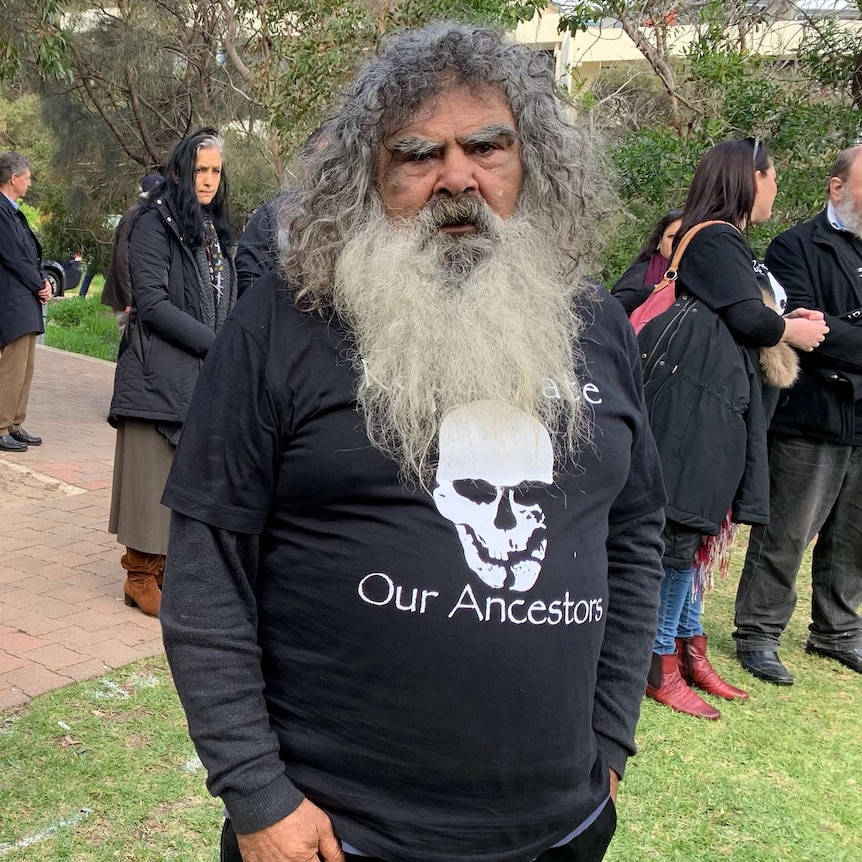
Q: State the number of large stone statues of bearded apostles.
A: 0